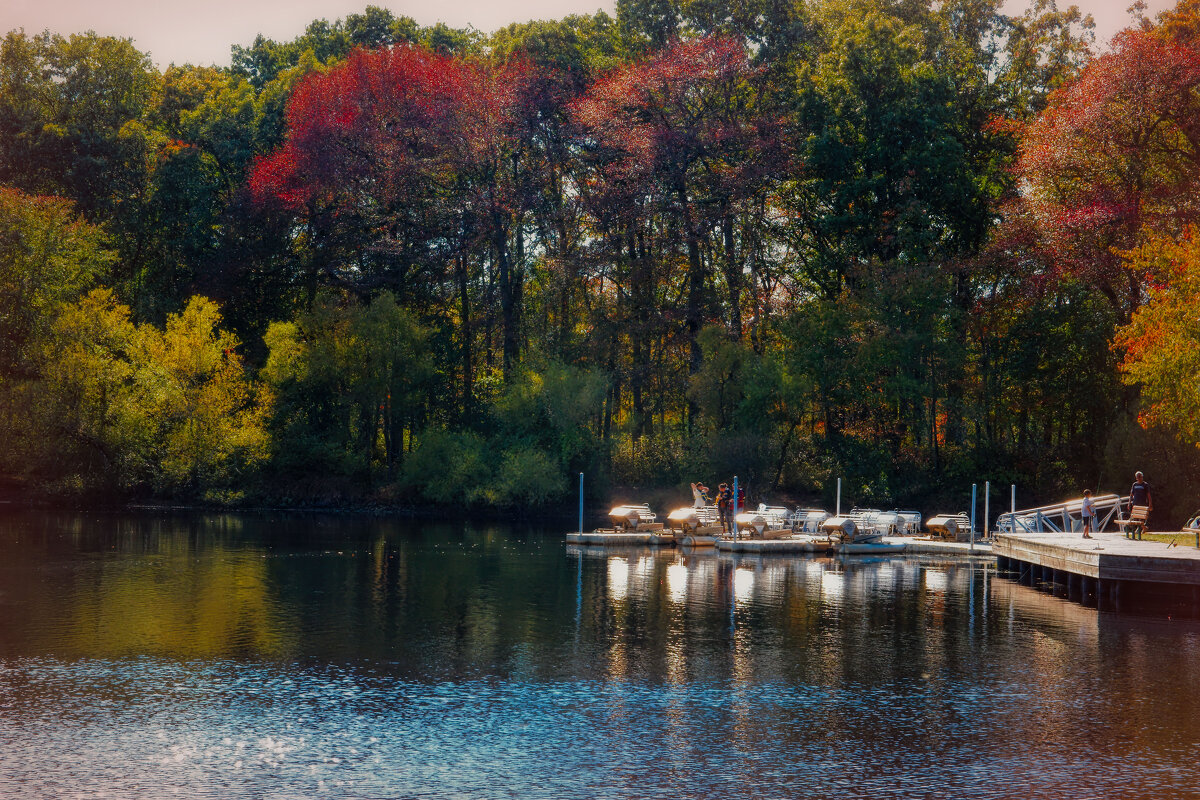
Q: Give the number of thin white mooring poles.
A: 6